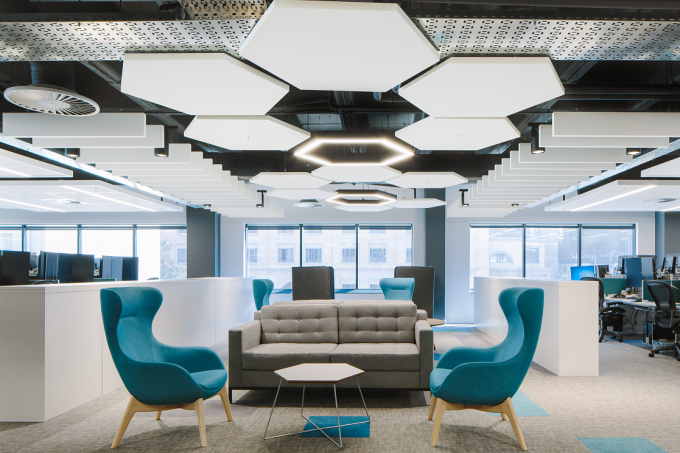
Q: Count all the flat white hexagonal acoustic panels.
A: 11